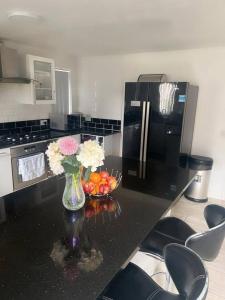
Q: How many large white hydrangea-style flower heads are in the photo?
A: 2